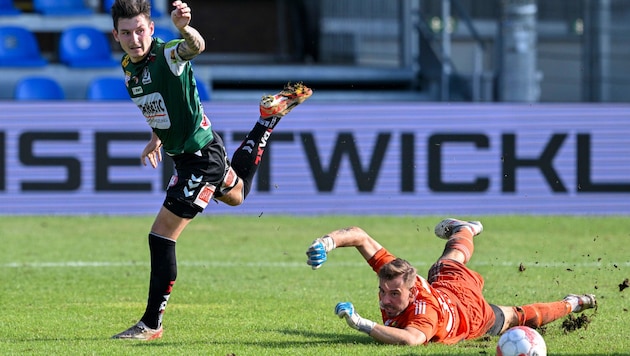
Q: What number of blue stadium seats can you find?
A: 9